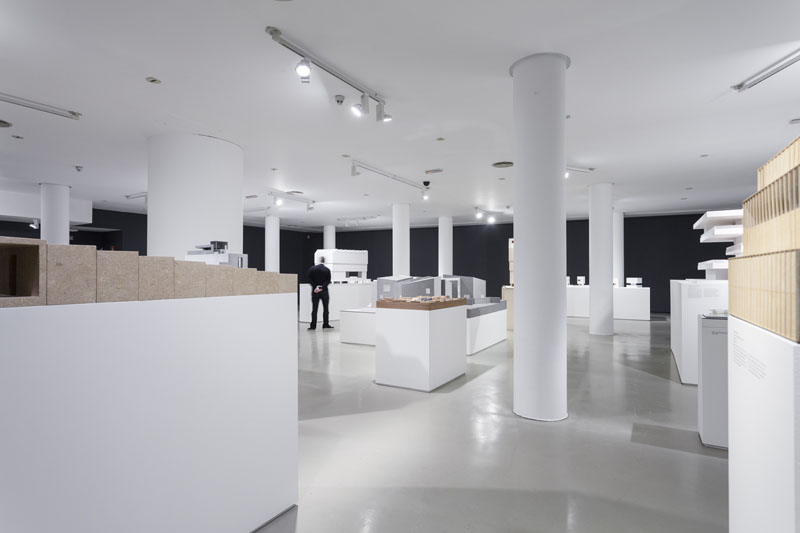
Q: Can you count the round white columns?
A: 9